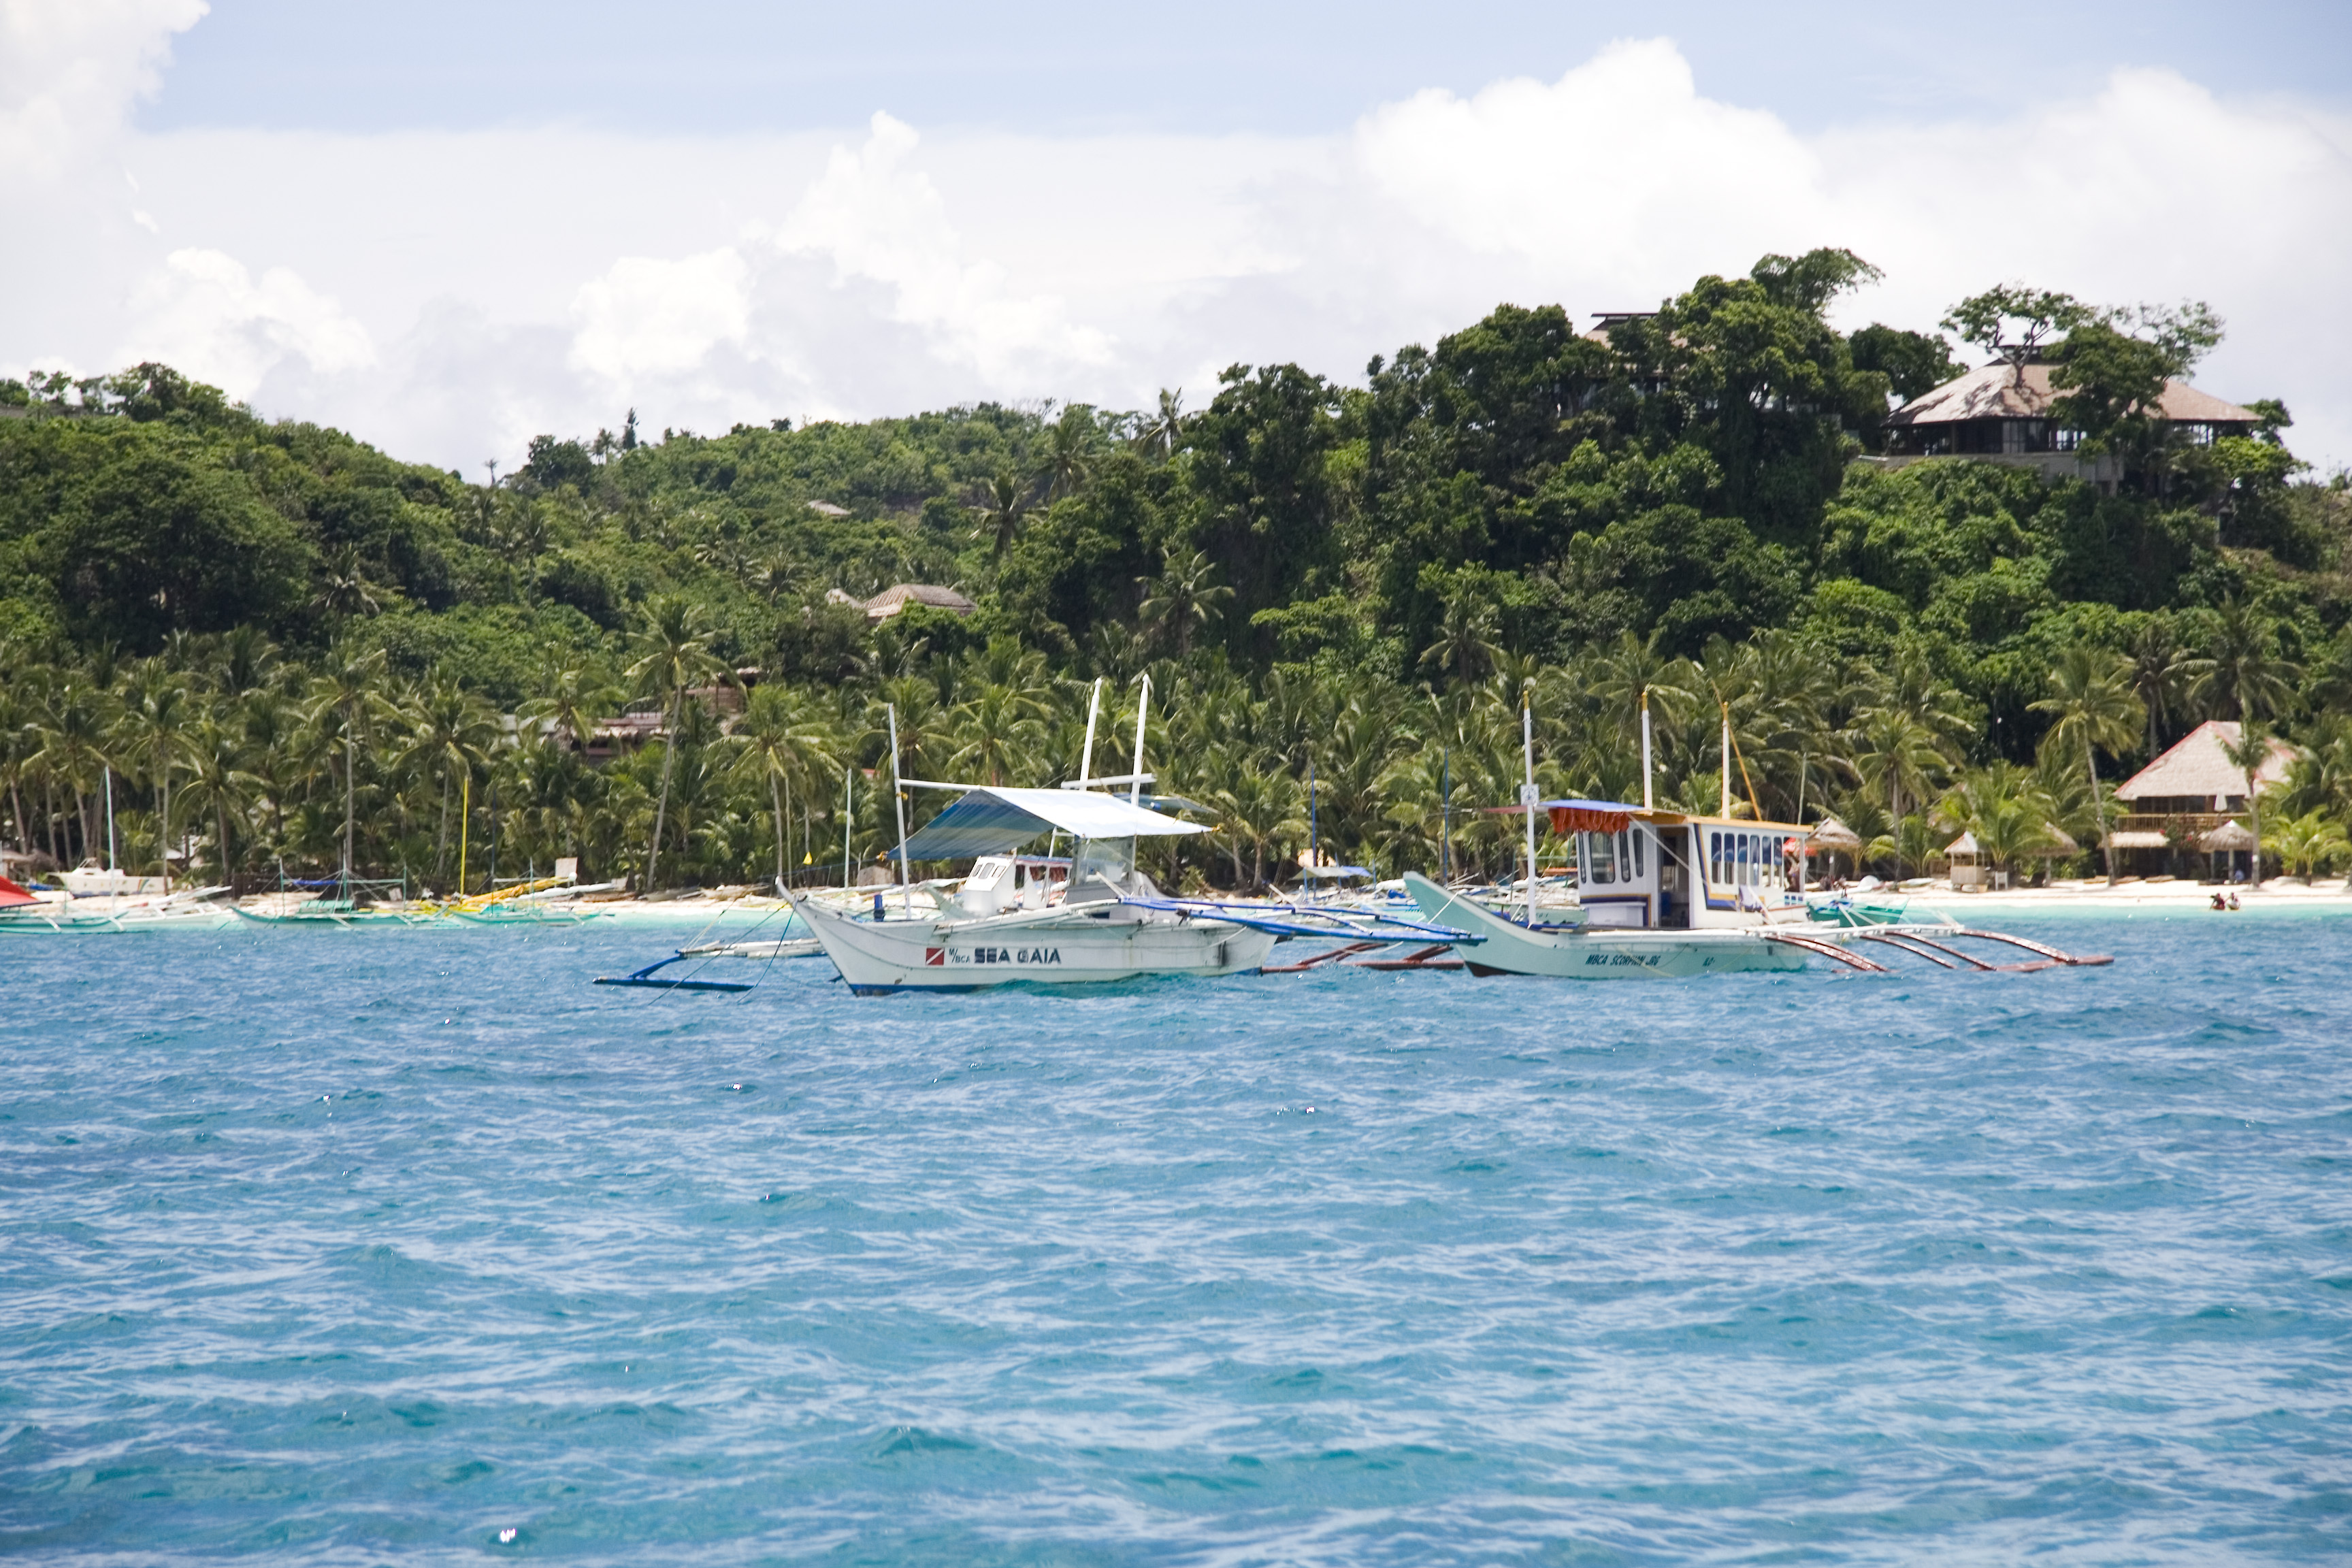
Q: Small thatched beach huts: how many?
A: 4